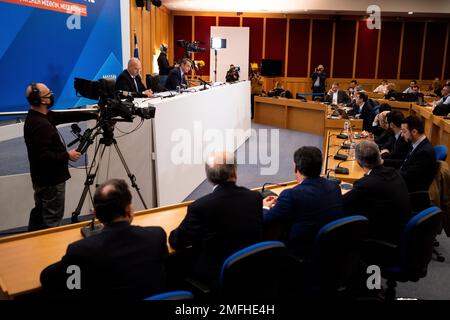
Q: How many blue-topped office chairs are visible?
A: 5